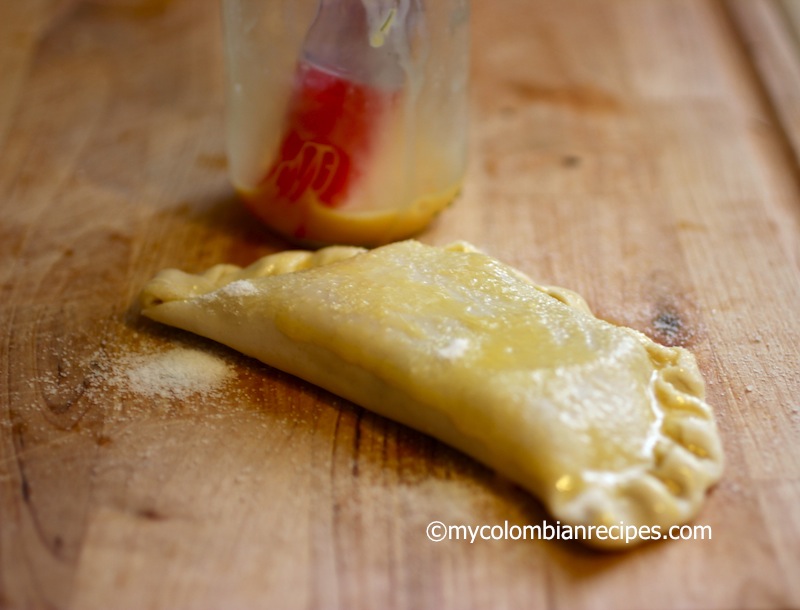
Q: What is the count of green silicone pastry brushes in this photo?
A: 0